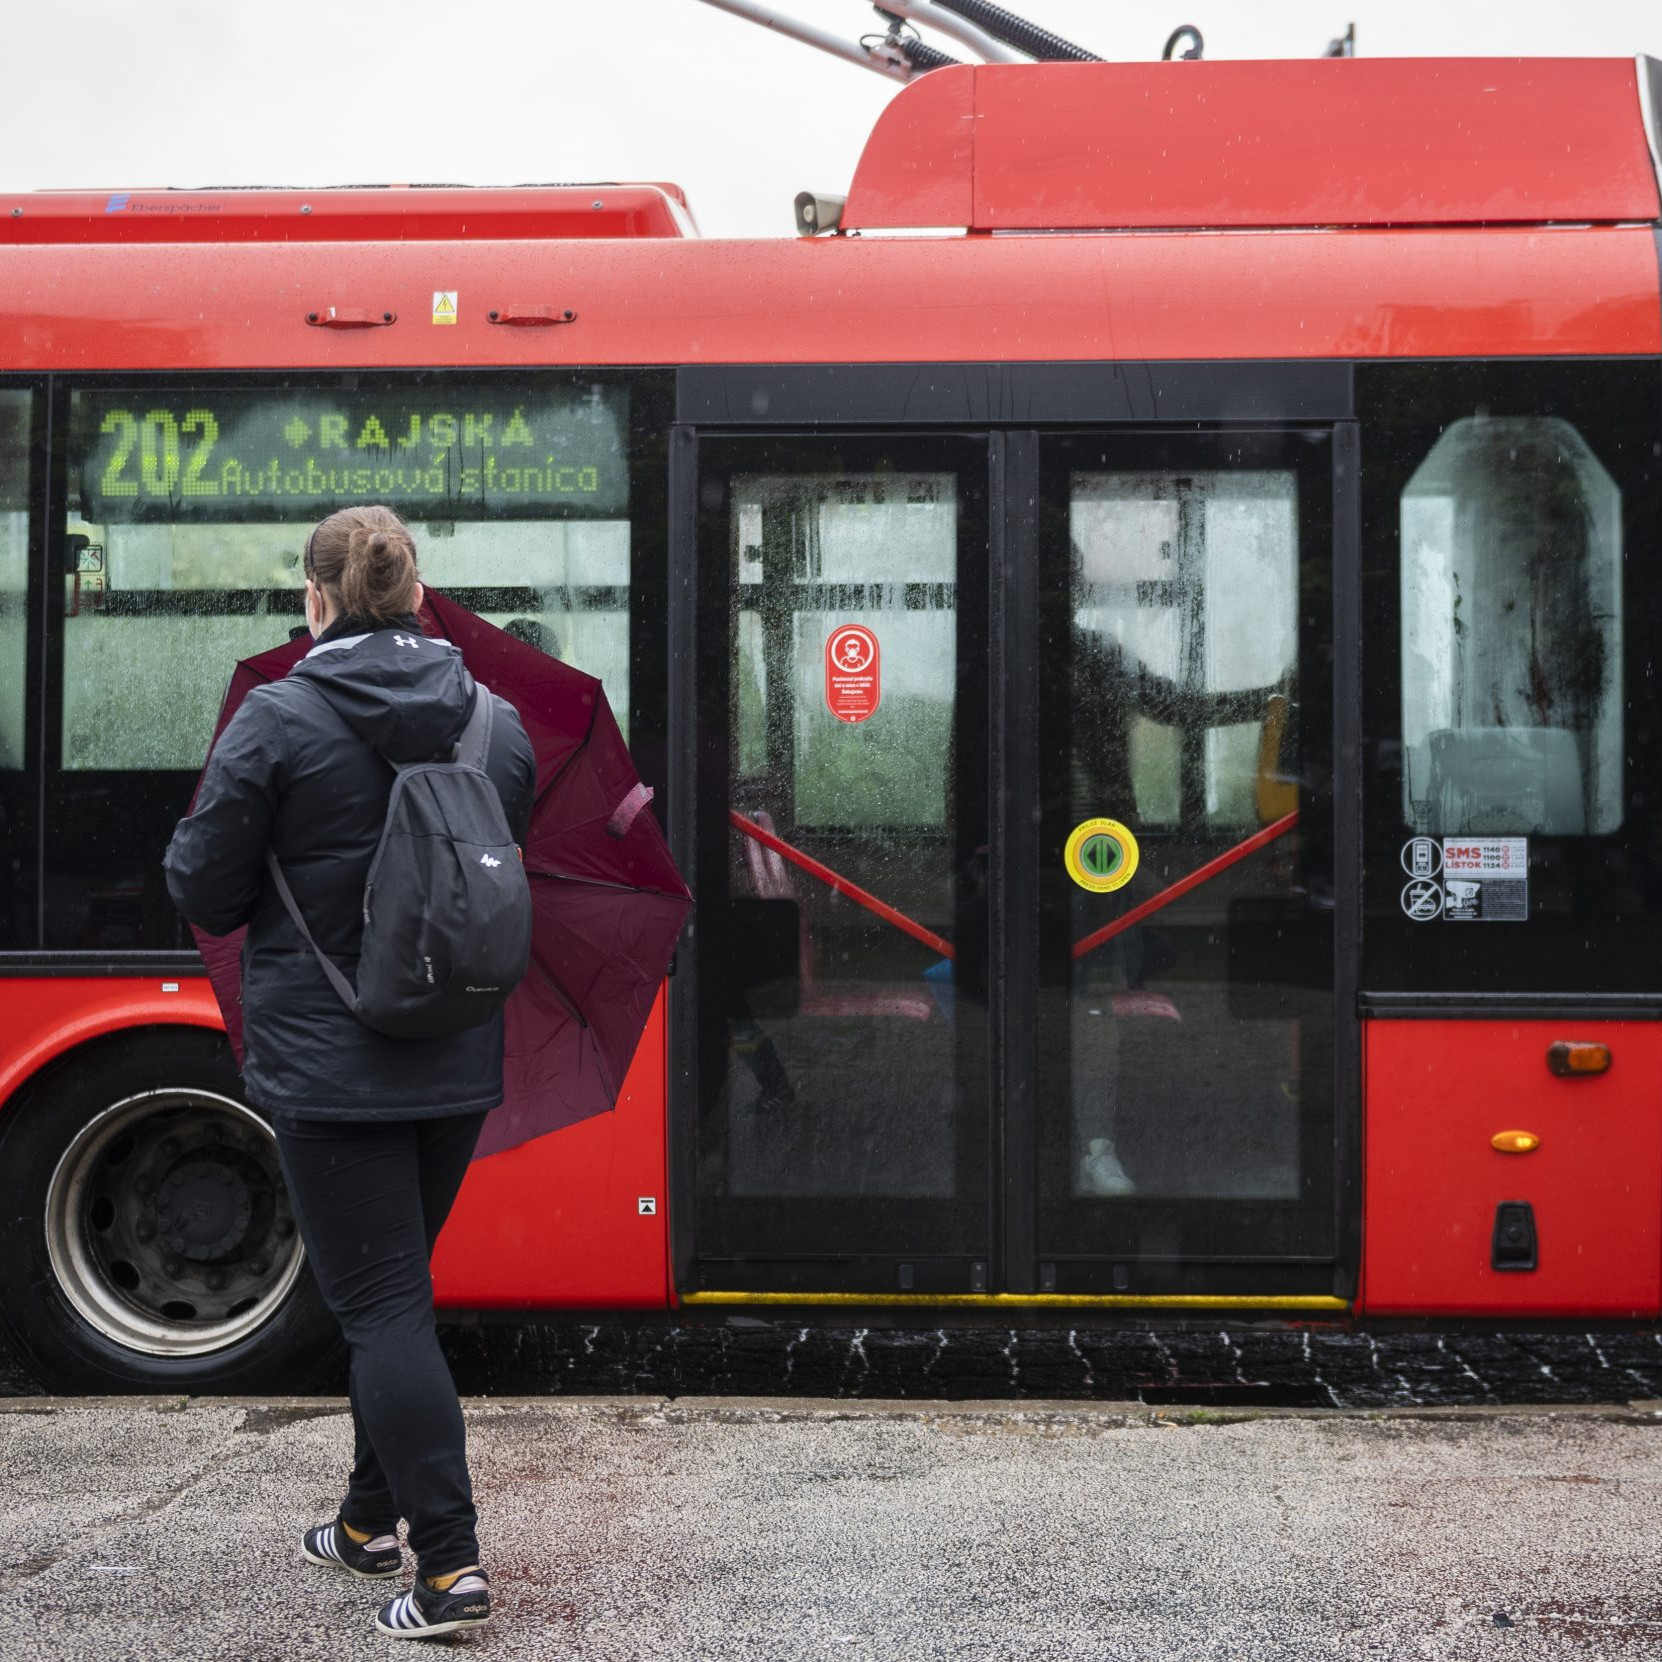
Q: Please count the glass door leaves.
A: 2